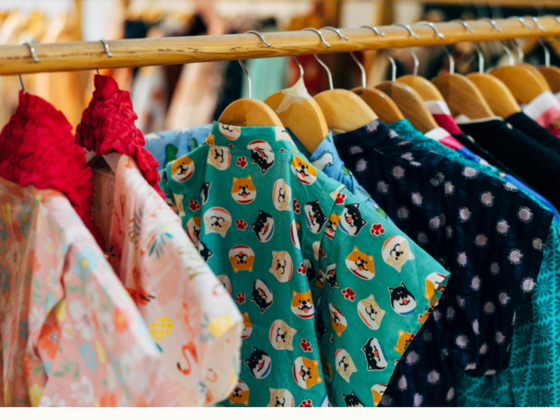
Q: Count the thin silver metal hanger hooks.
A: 13